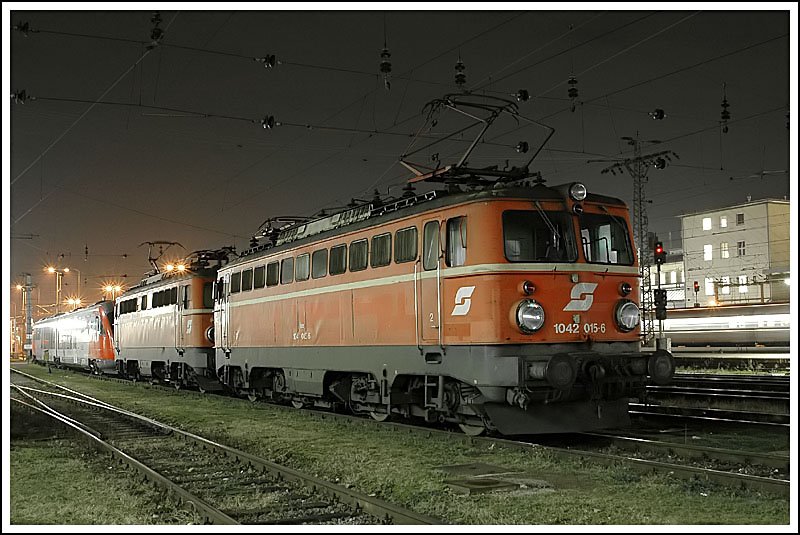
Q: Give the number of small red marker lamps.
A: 2